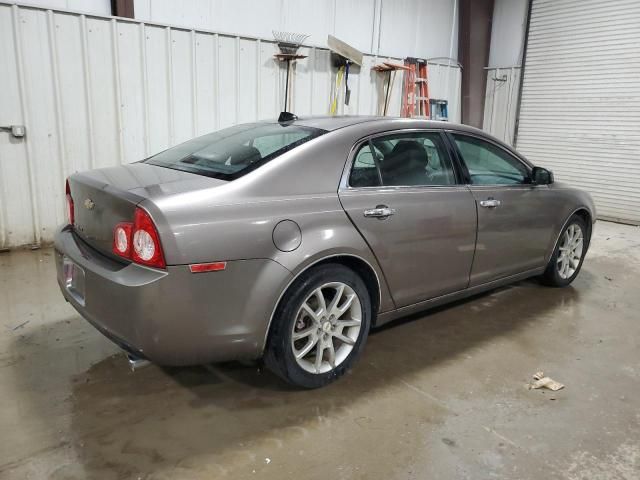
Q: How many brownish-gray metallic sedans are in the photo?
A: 1